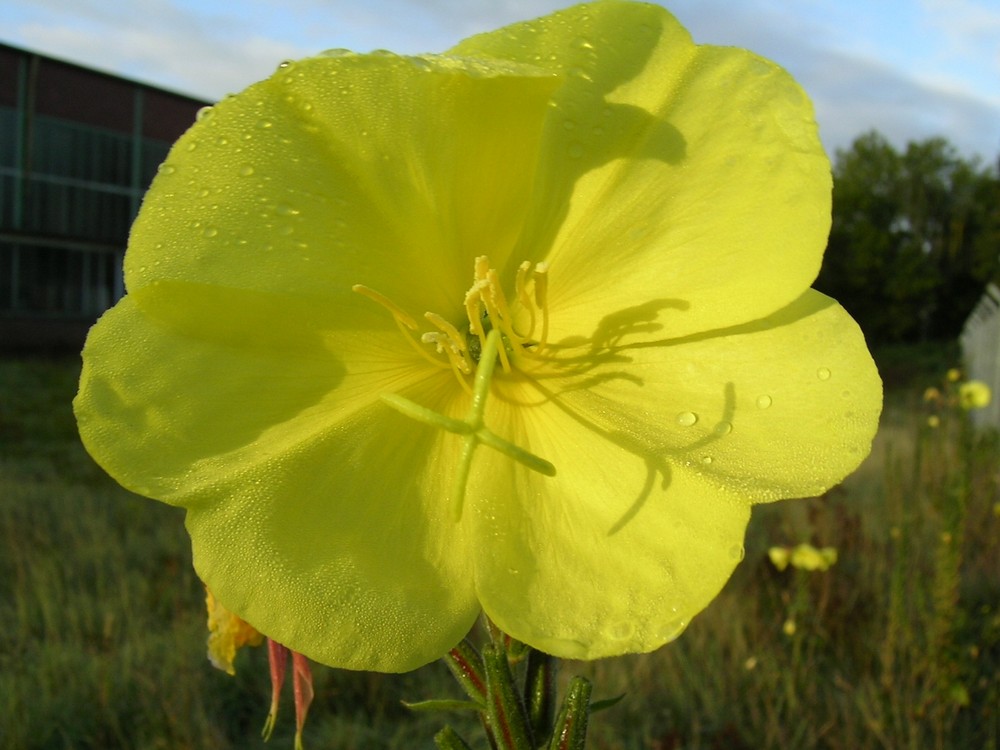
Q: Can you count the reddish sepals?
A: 2